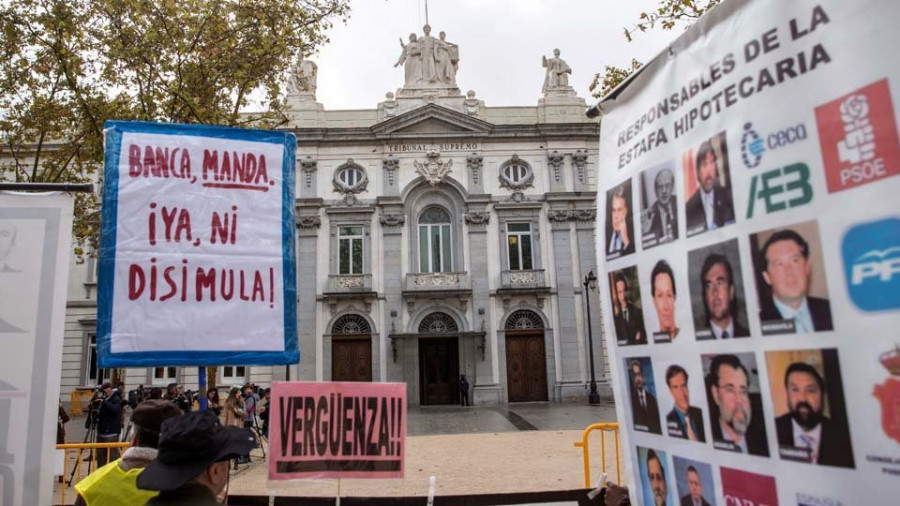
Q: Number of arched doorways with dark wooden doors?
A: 3